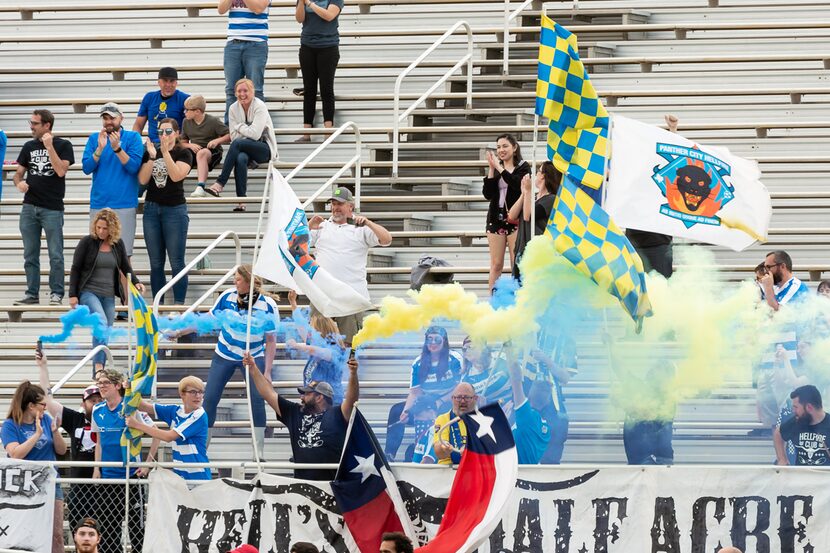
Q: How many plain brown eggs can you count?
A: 0